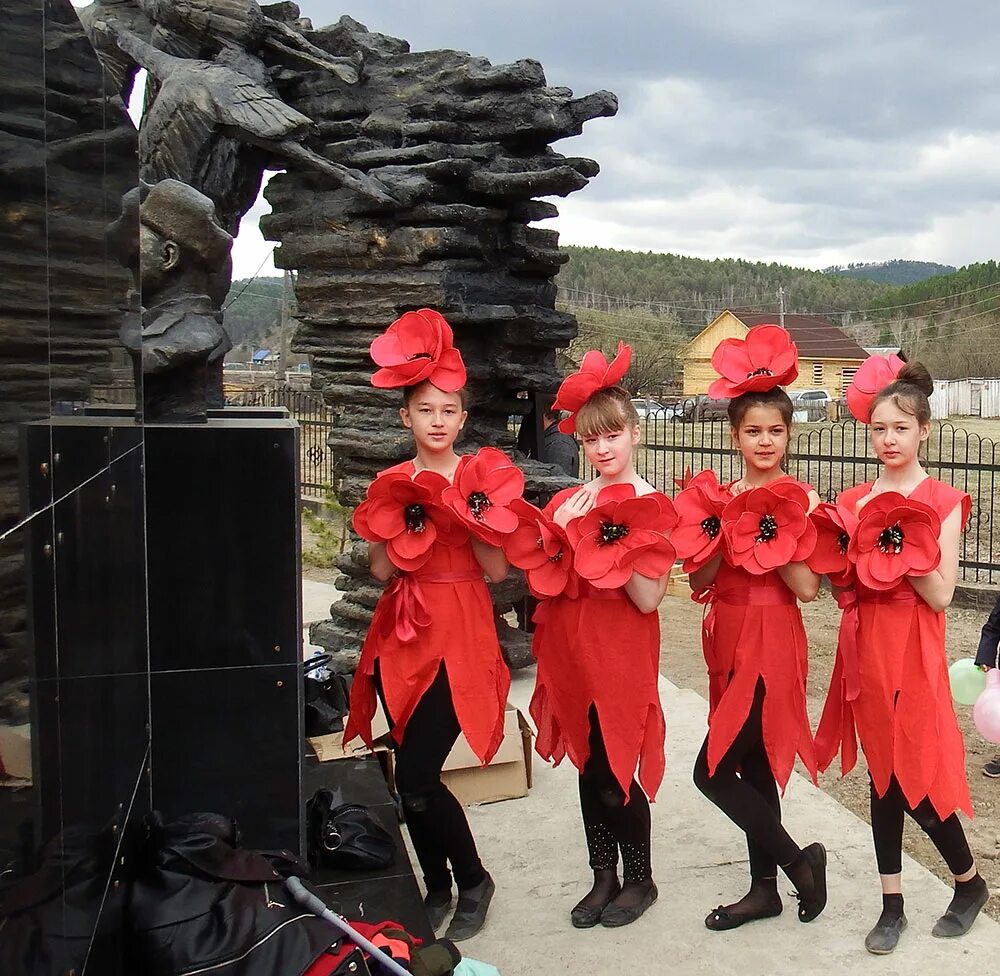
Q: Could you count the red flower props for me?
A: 12